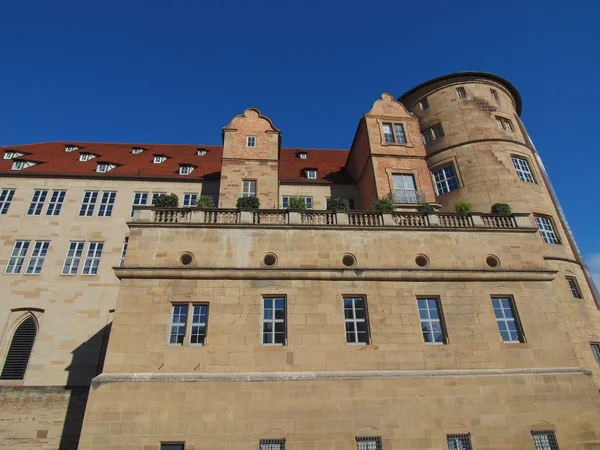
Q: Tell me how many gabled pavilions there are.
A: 2